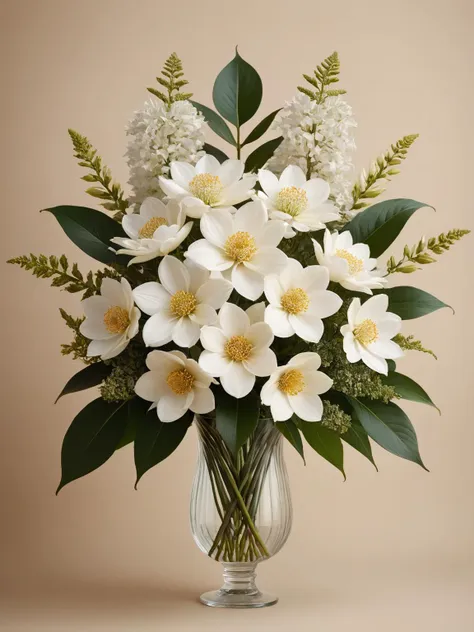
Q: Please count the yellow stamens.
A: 12